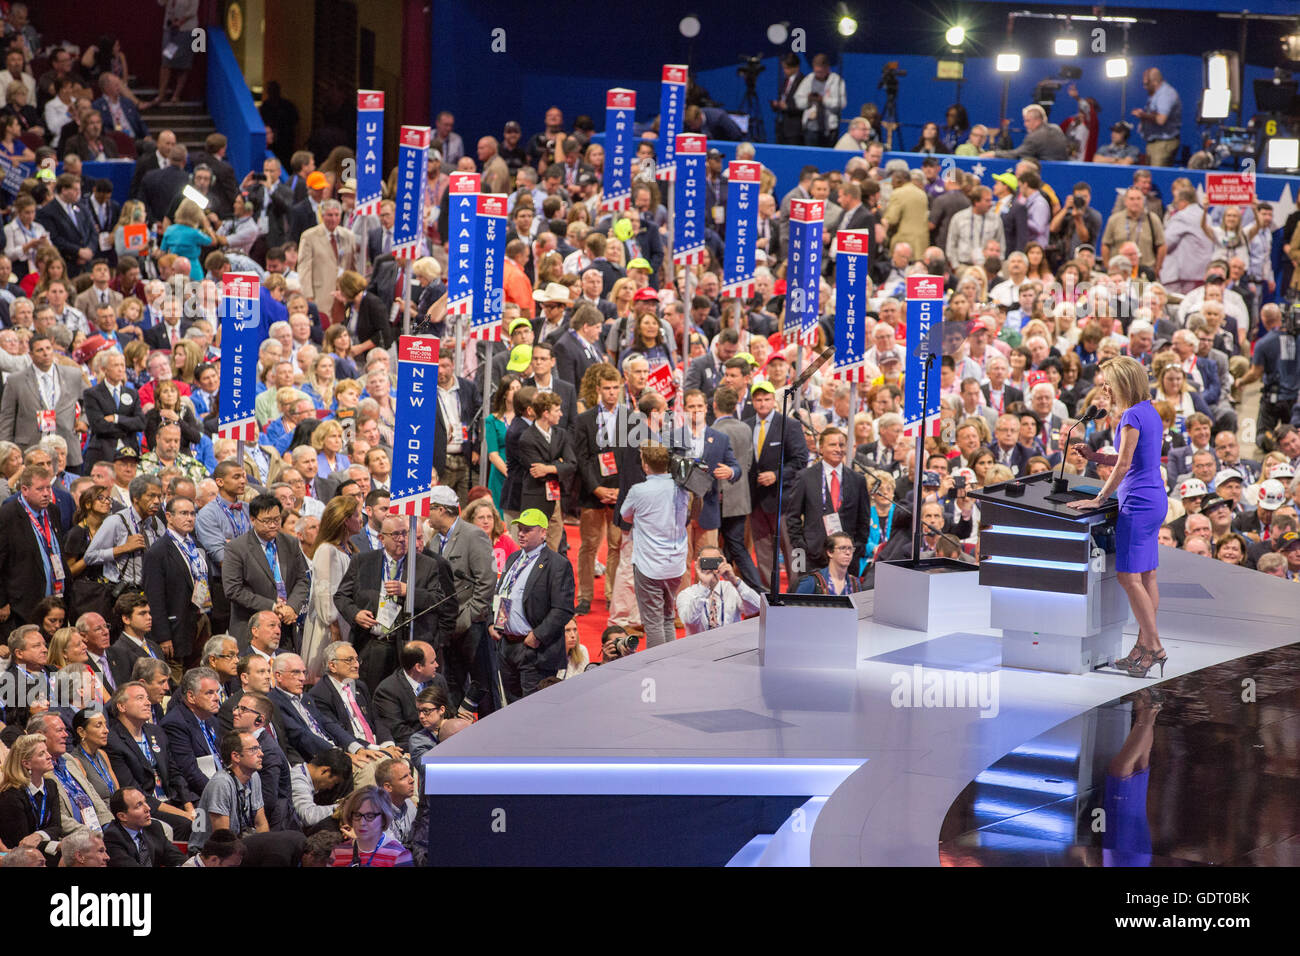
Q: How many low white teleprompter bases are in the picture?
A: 2